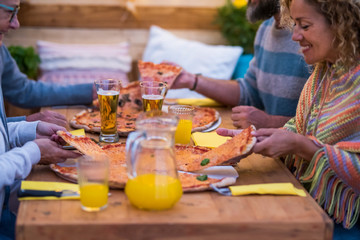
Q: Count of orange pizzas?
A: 2